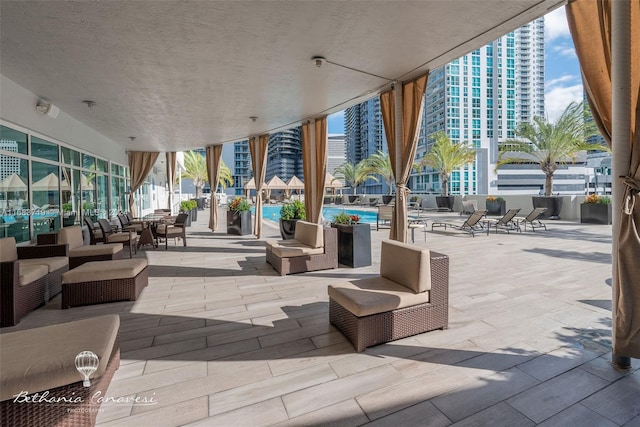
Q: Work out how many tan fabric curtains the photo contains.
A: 7